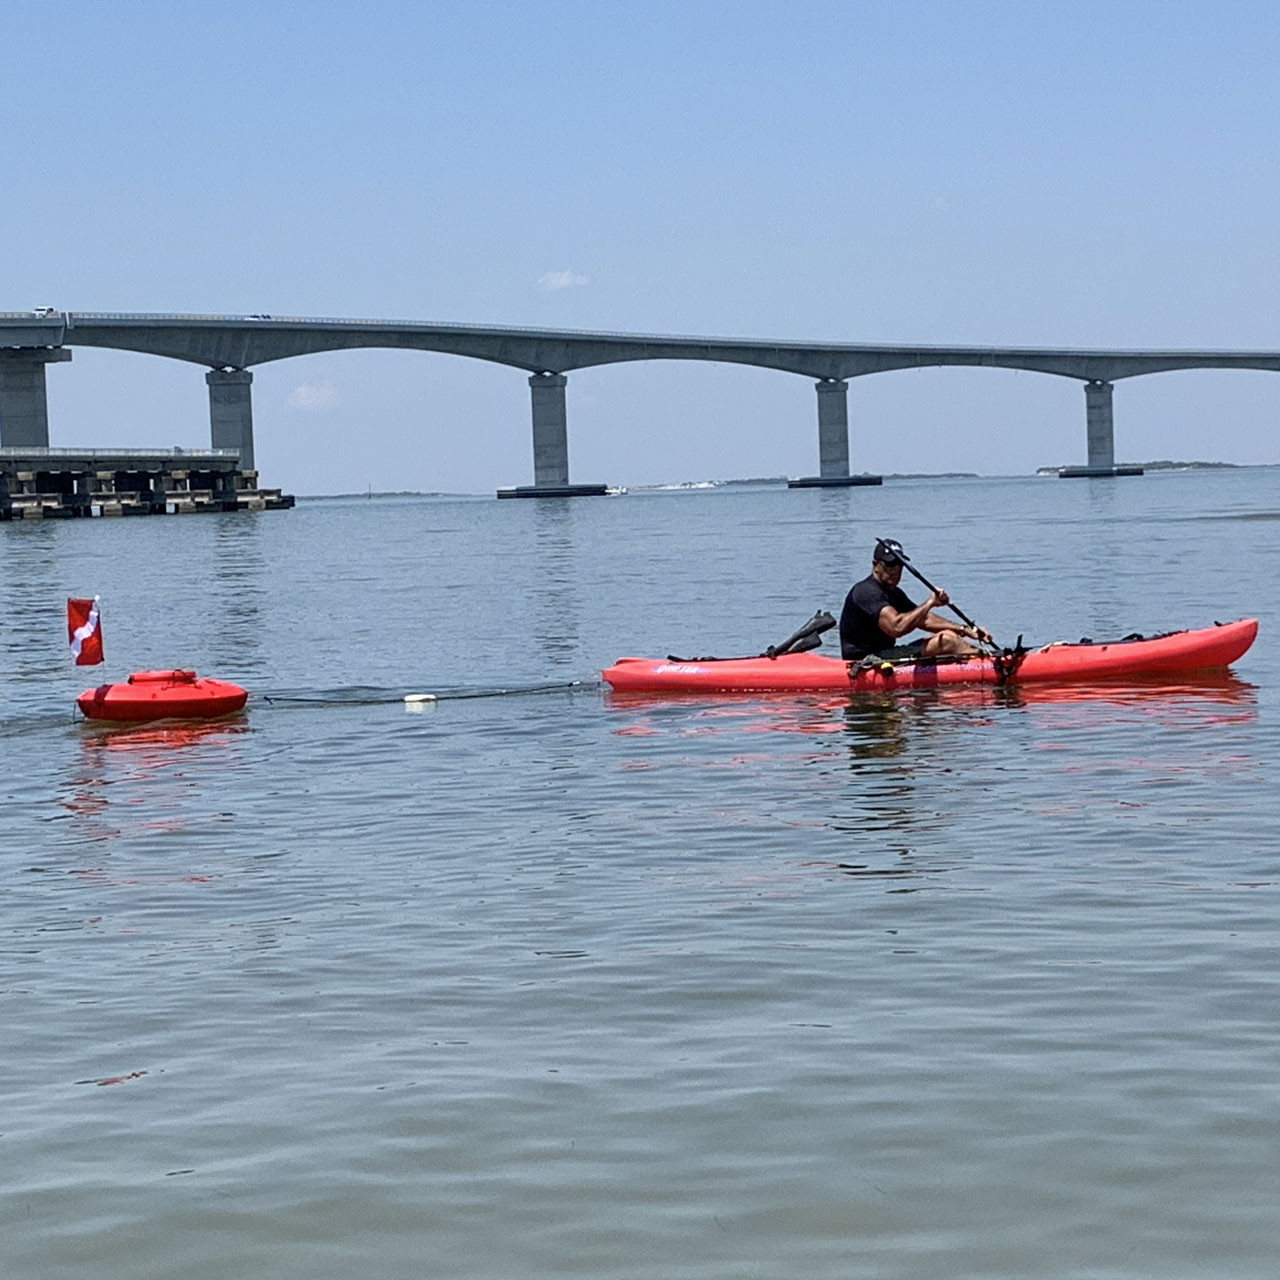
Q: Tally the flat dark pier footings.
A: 3